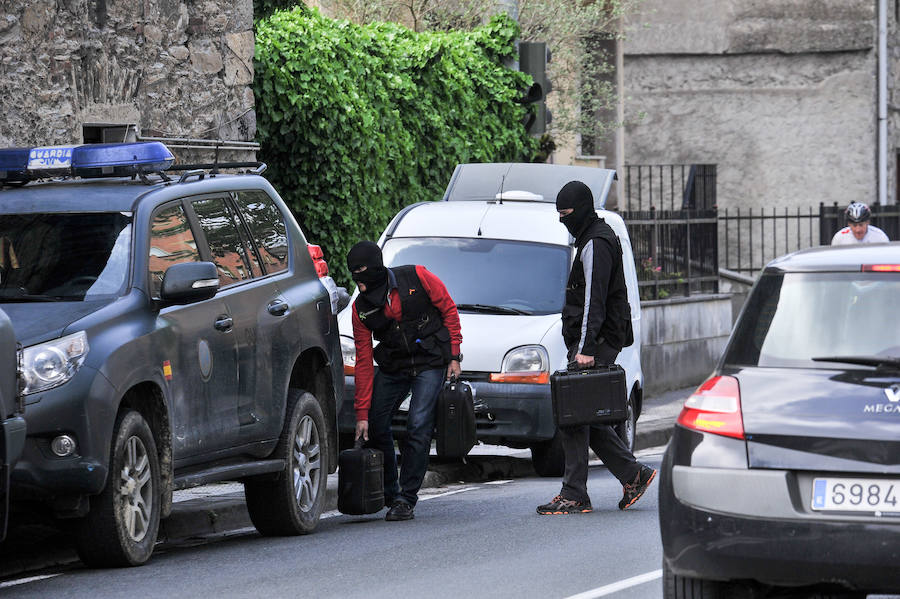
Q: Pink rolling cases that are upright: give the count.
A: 0